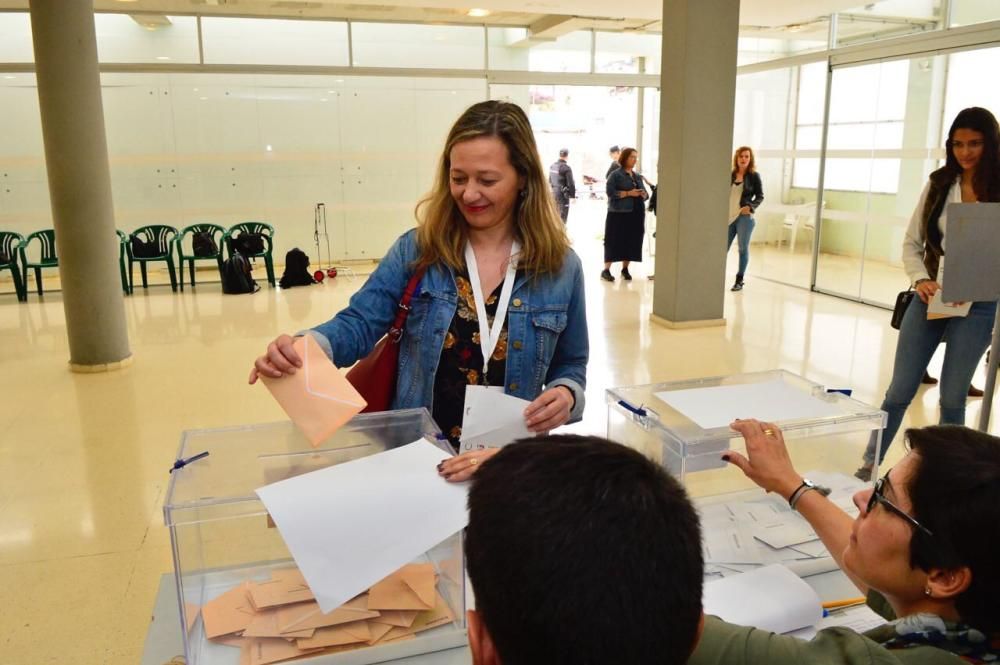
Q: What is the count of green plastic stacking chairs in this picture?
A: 6